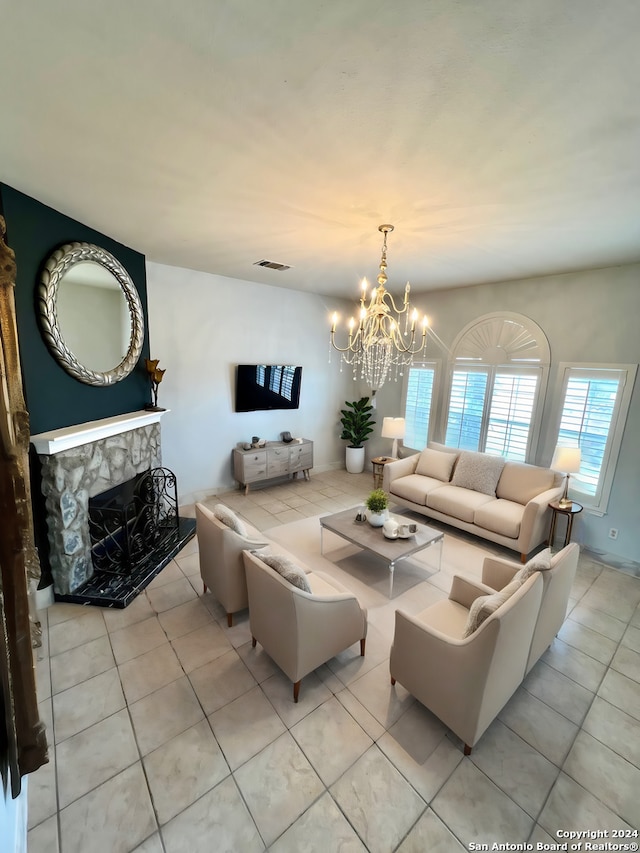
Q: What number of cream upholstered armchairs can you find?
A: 4